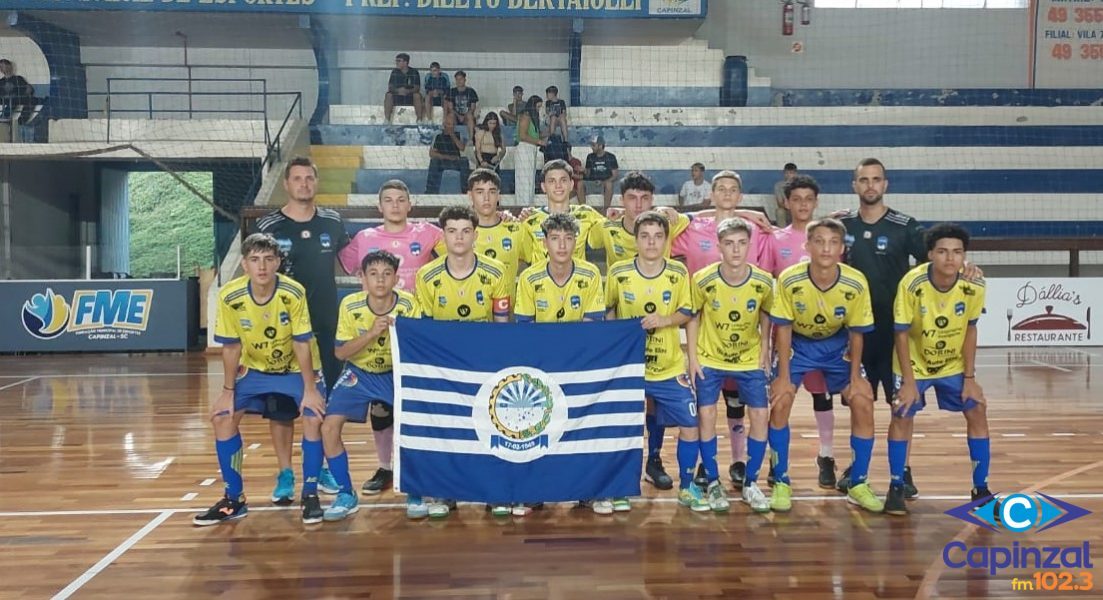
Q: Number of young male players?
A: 14